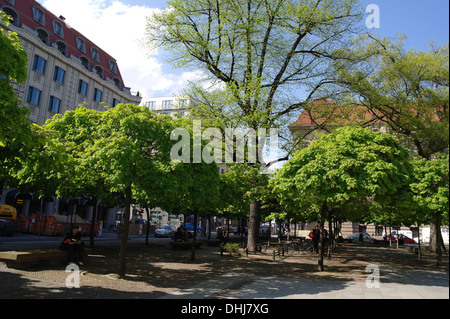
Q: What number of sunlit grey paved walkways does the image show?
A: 1